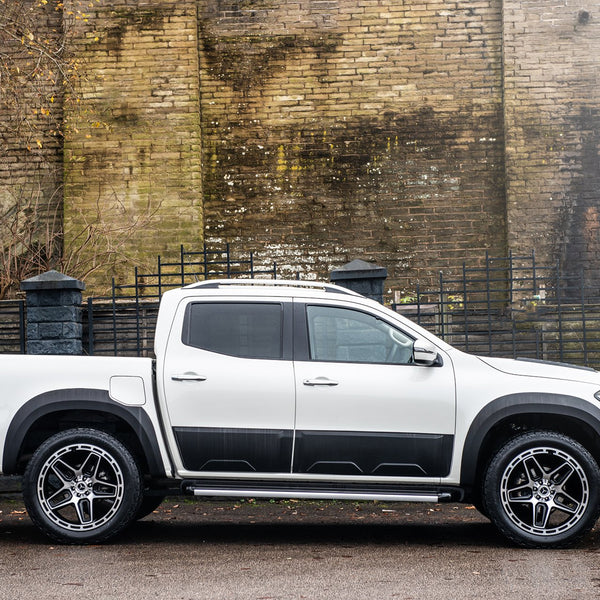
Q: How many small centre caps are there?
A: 2